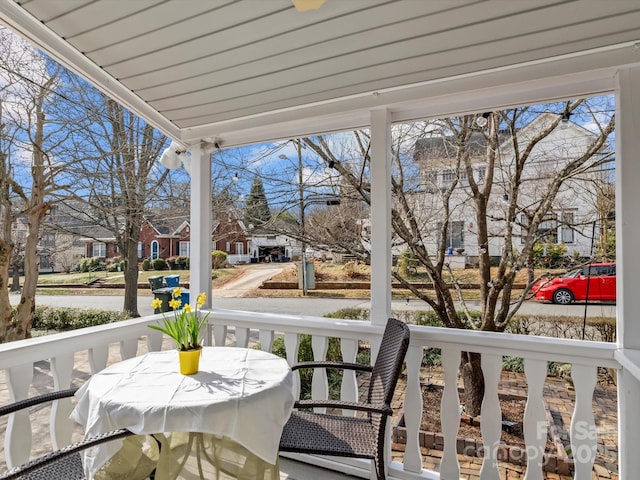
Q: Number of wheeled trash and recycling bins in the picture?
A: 4